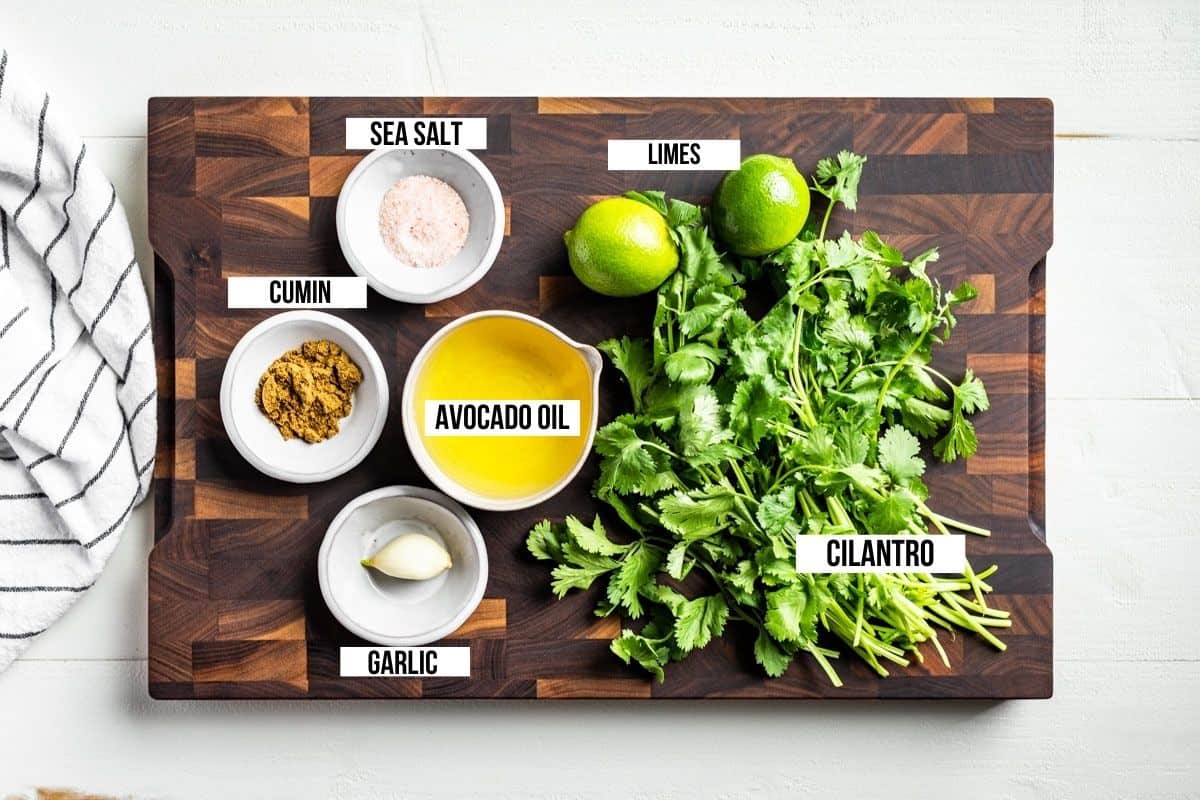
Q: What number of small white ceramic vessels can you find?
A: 4